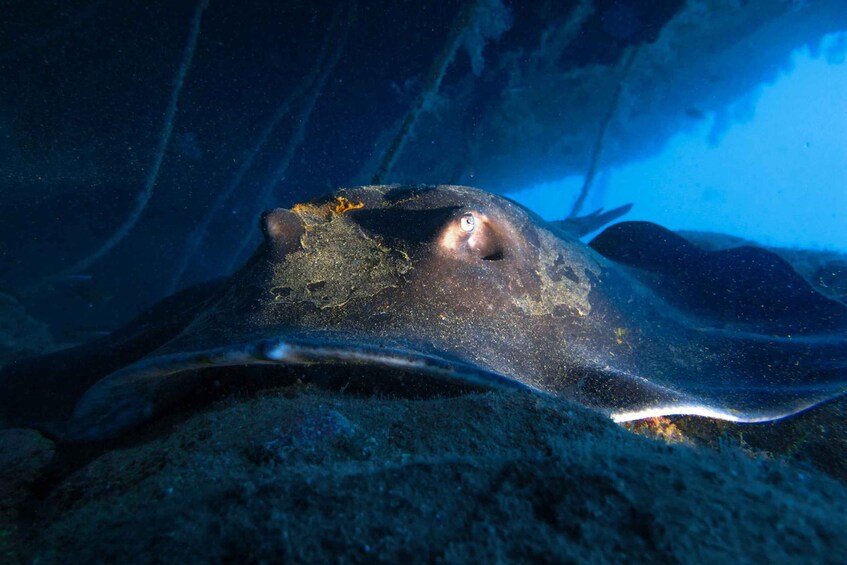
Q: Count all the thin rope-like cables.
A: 5